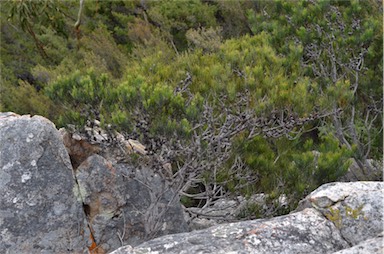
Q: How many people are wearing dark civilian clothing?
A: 0